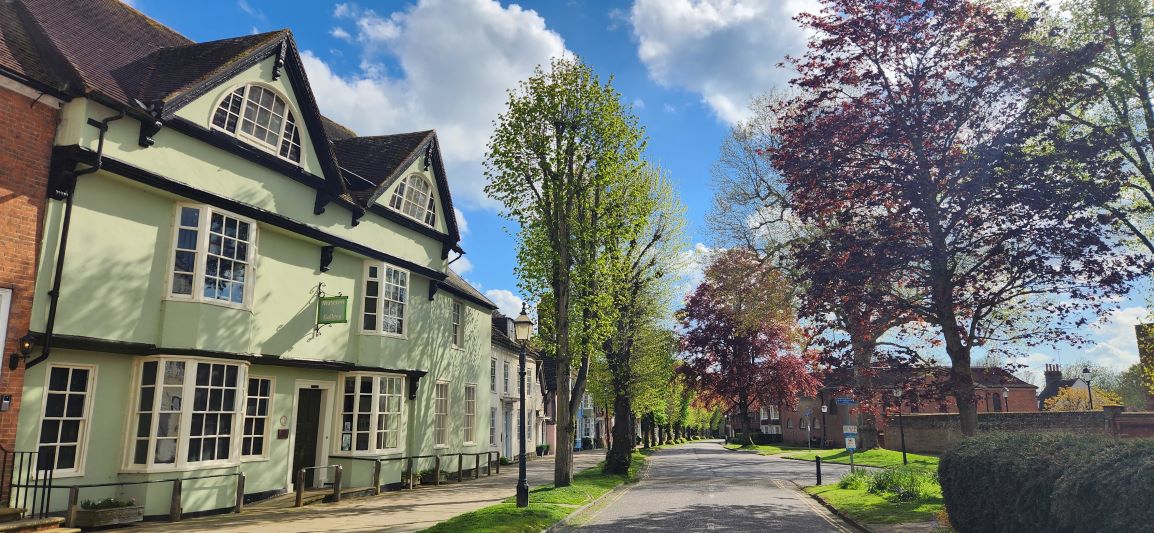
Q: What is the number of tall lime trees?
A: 2